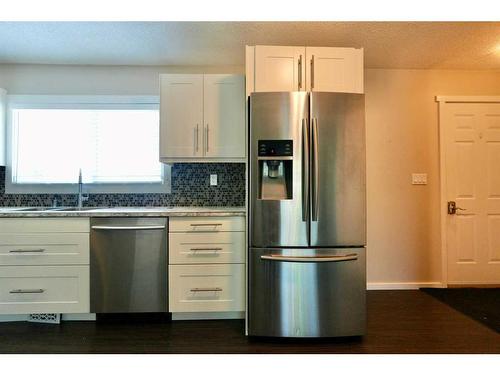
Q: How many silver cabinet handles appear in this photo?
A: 9